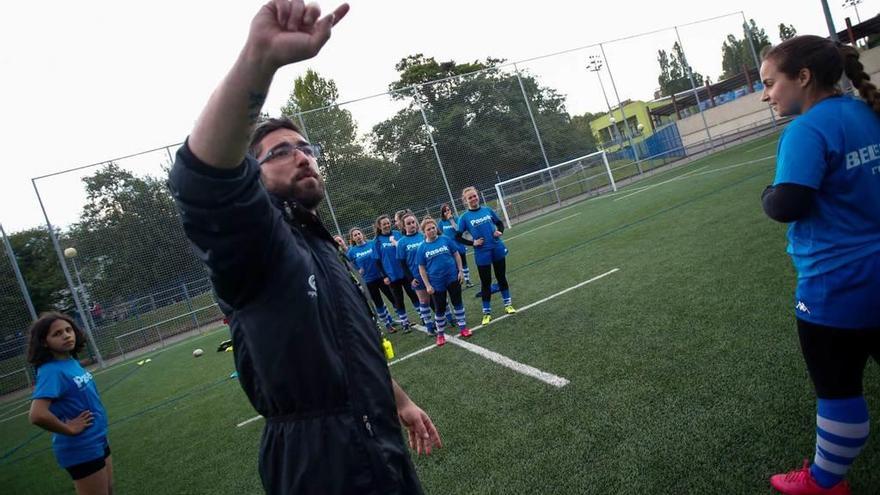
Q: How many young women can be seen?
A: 10